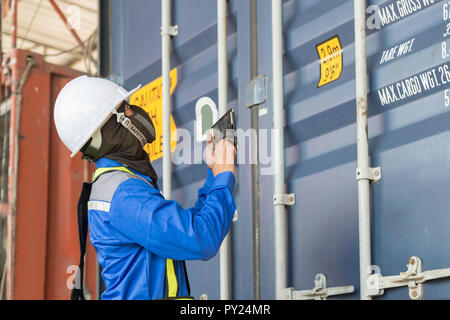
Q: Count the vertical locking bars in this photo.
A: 4